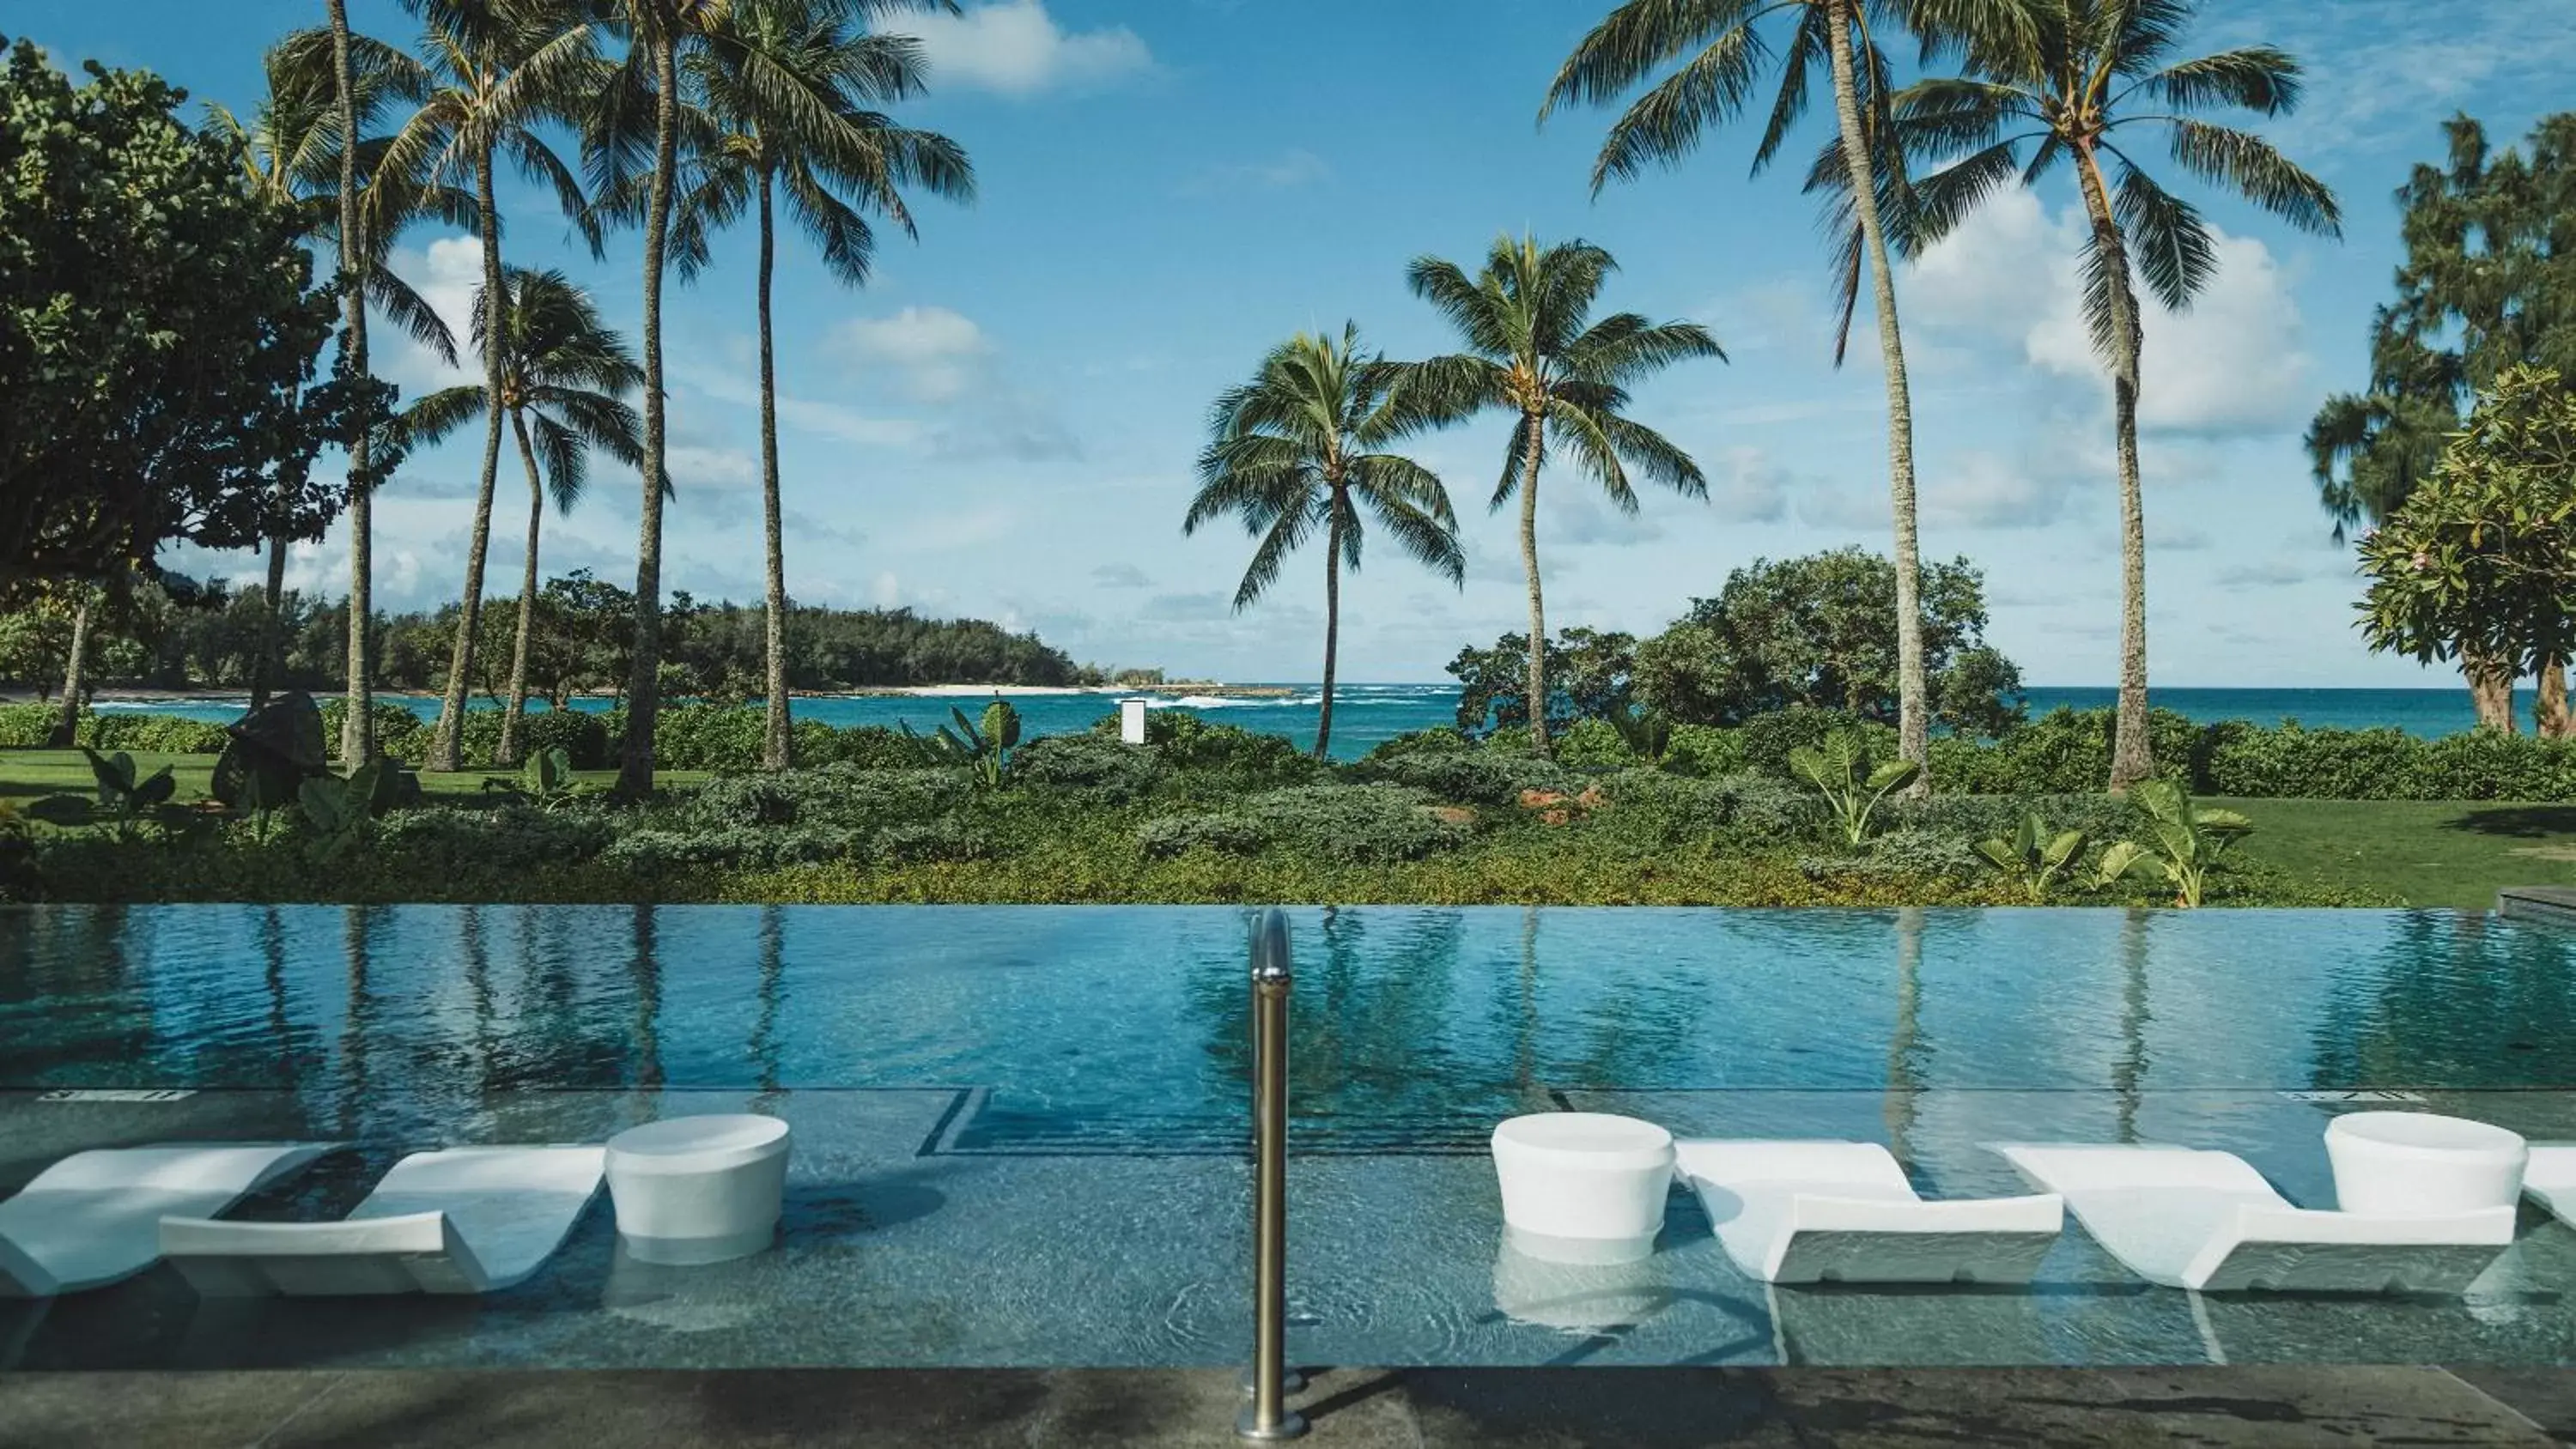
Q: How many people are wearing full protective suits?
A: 0